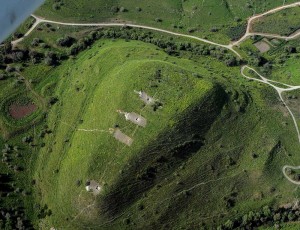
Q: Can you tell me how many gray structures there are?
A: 4